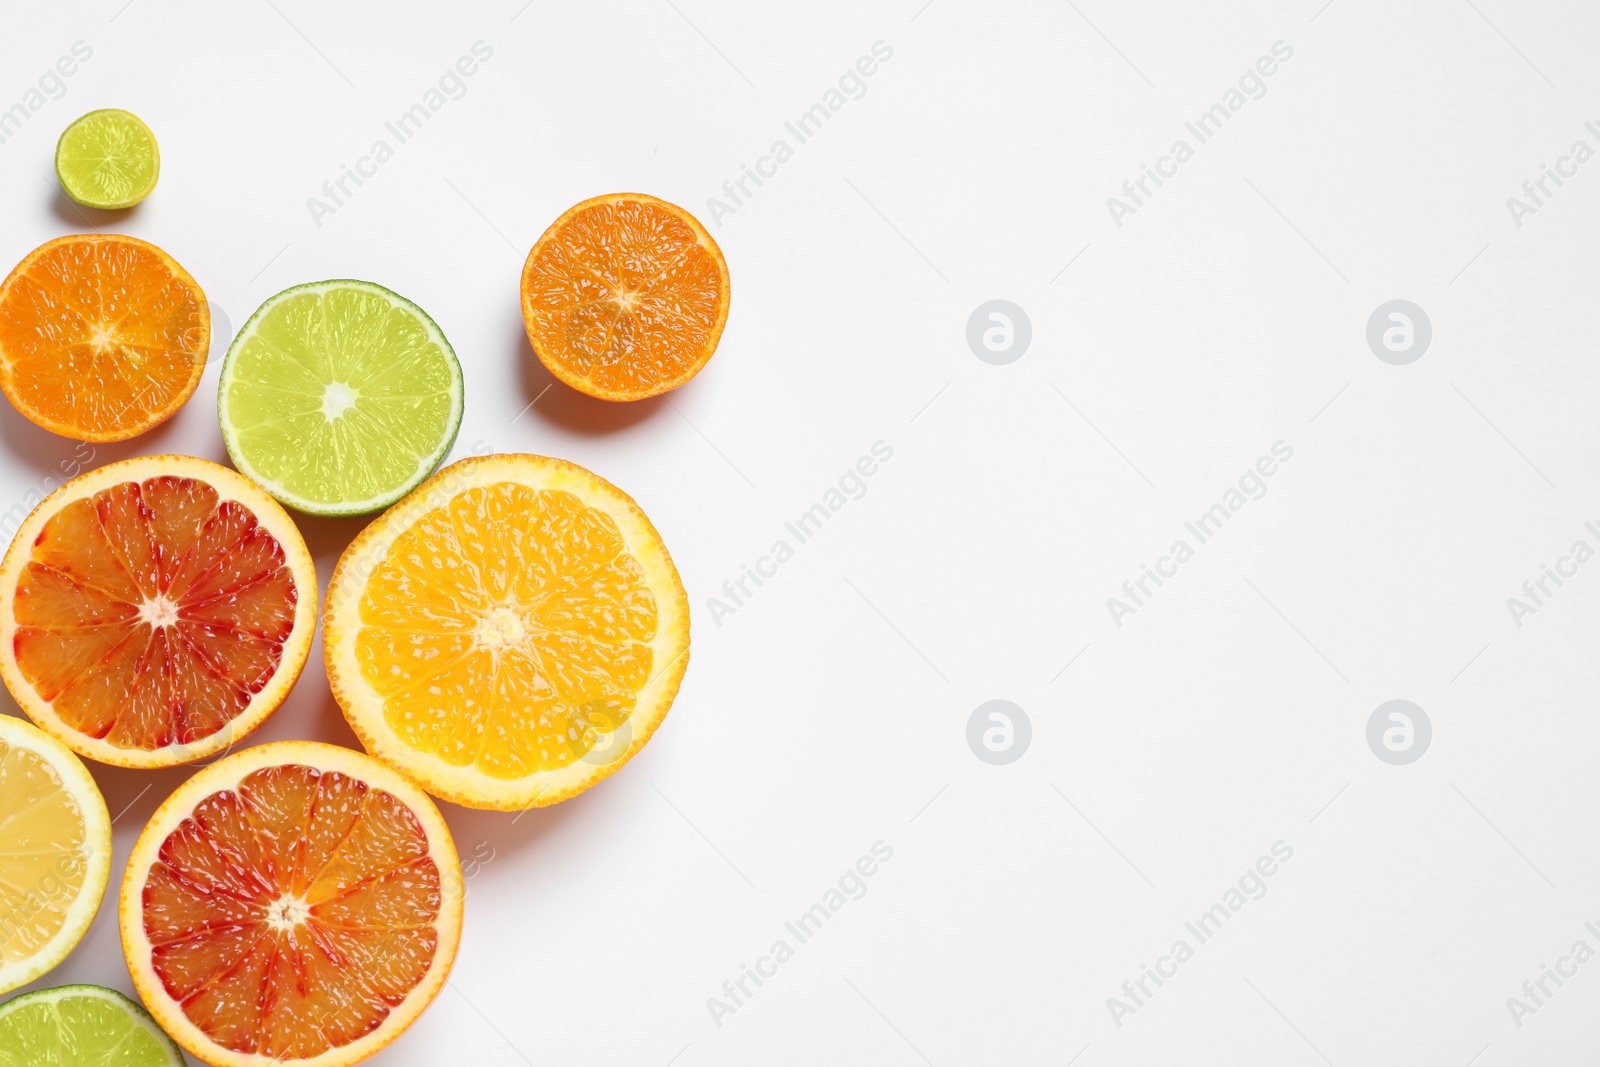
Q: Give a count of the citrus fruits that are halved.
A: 9